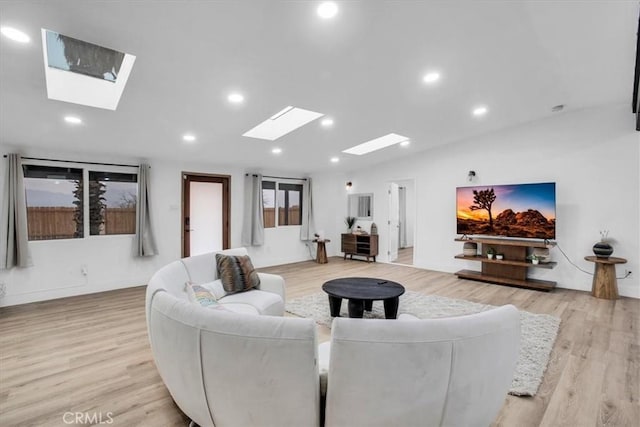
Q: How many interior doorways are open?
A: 1